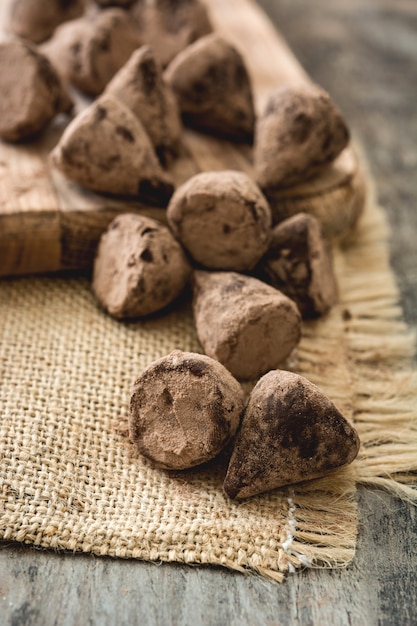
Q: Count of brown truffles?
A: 15